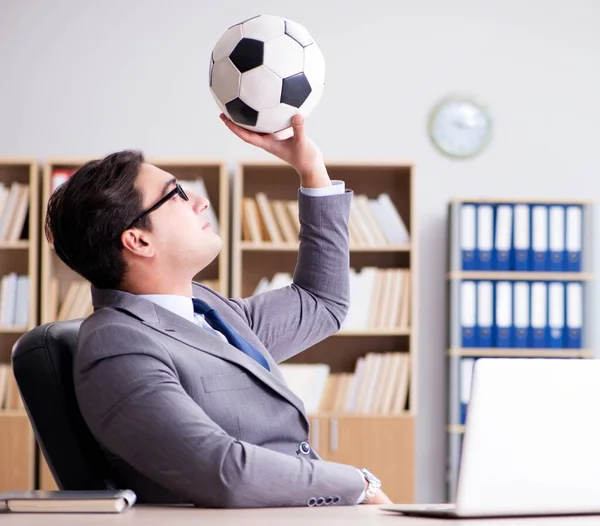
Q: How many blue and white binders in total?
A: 15